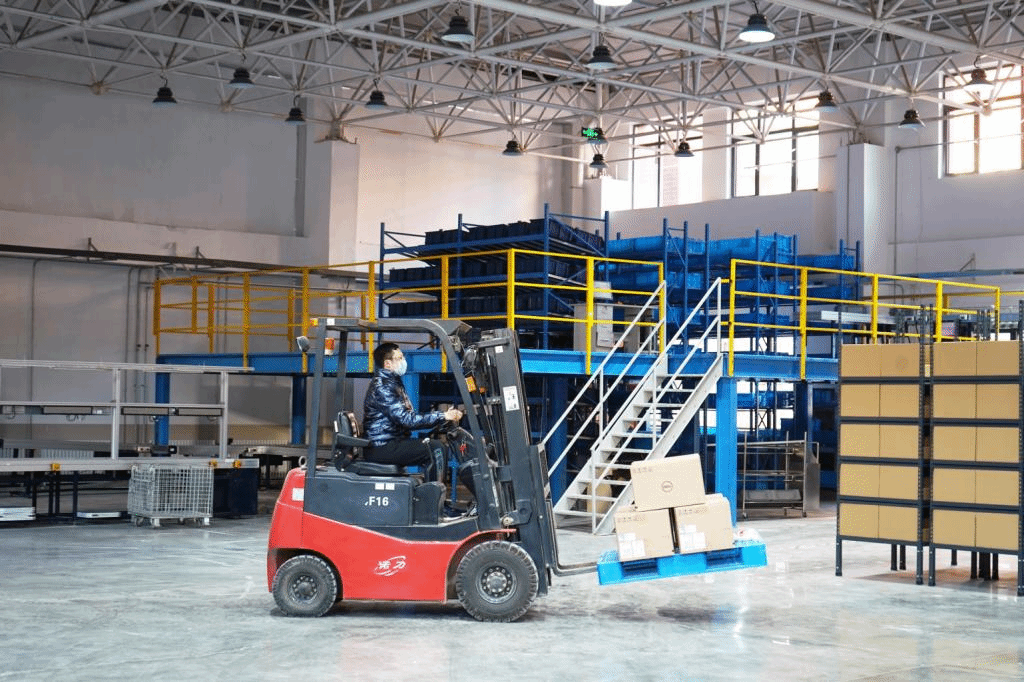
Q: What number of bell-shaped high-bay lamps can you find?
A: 15